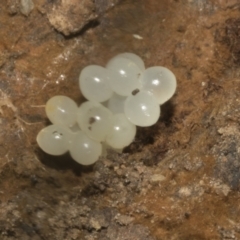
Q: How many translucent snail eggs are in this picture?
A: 11